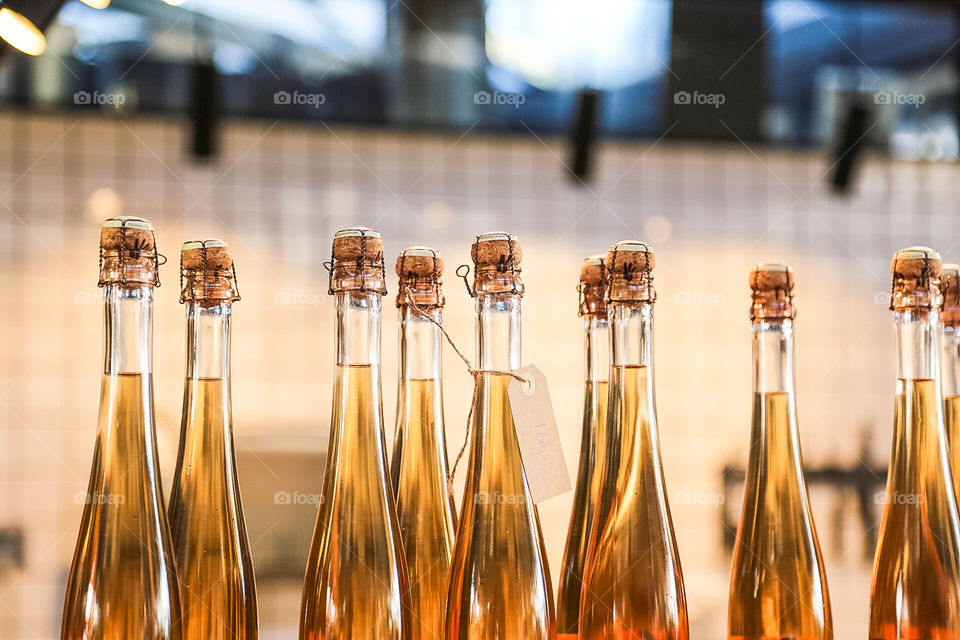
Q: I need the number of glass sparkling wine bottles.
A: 10